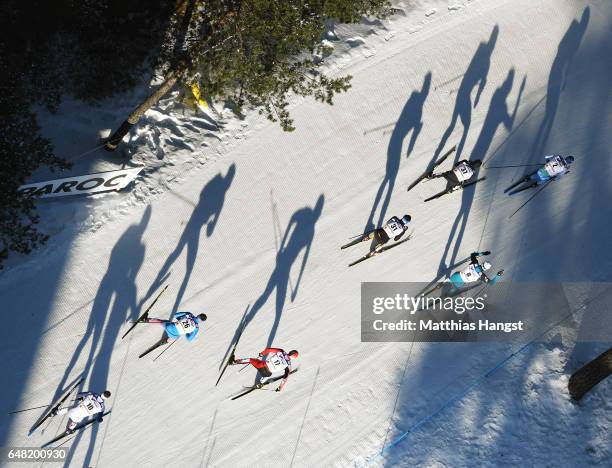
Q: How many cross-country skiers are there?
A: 7